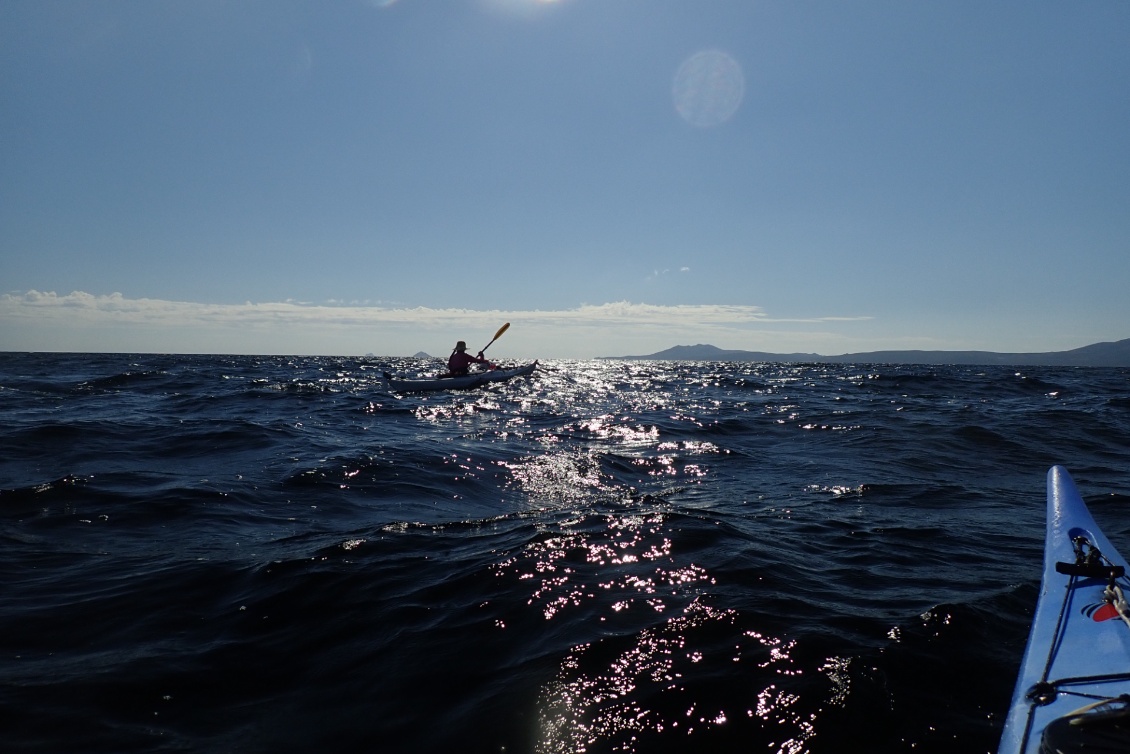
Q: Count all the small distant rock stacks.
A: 2